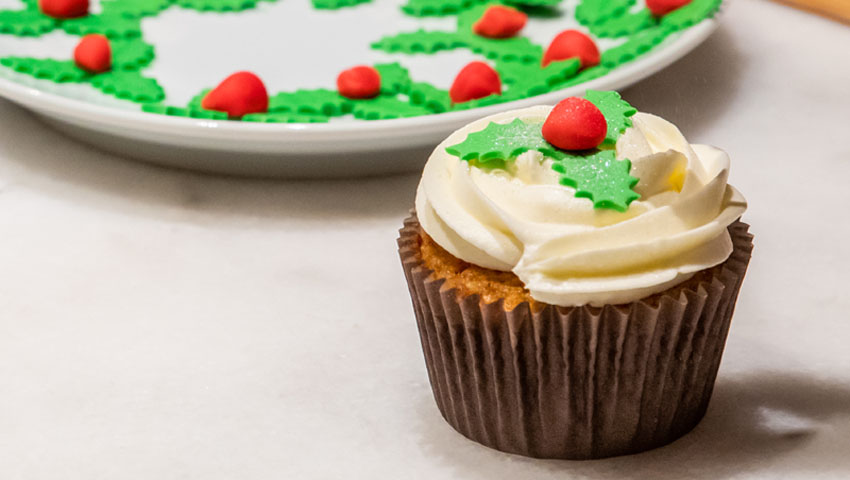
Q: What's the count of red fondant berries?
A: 9